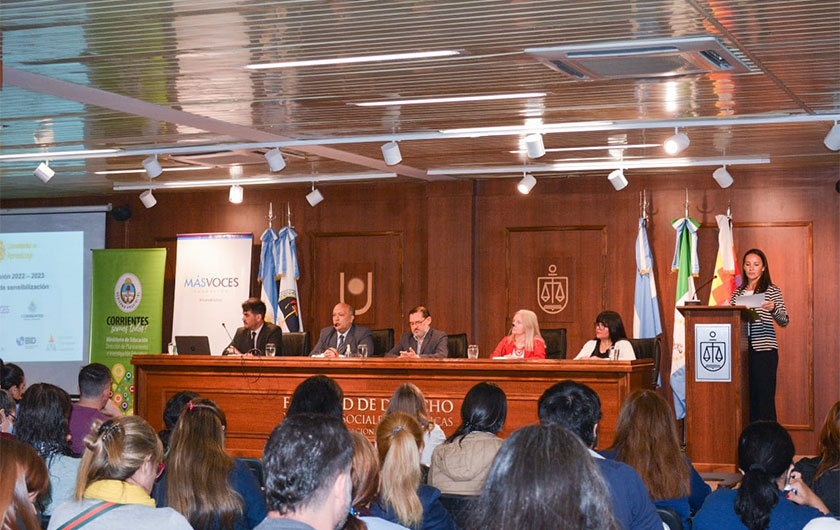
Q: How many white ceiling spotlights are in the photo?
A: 13